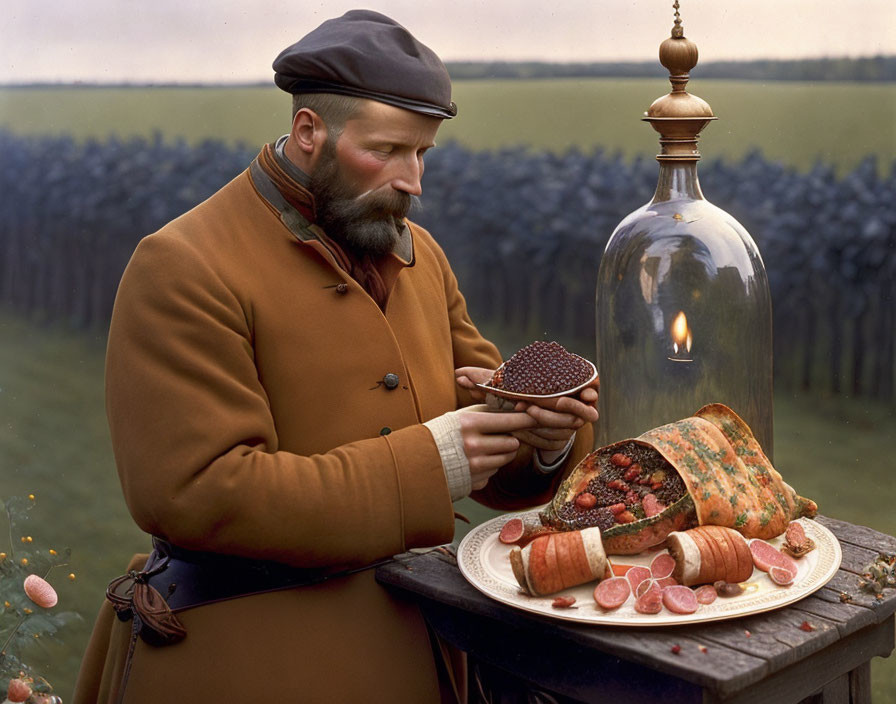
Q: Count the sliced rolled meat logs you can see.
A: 2